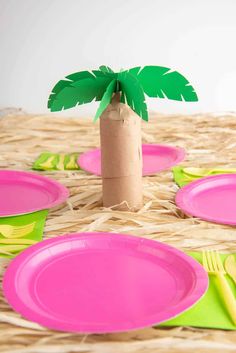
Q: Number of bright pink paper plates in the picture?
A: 4